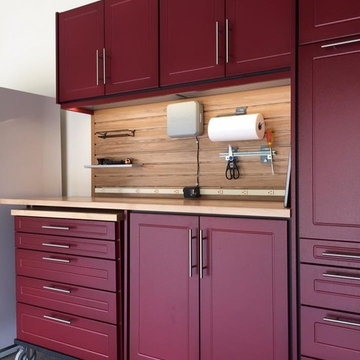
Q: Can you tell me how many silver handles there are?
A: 15